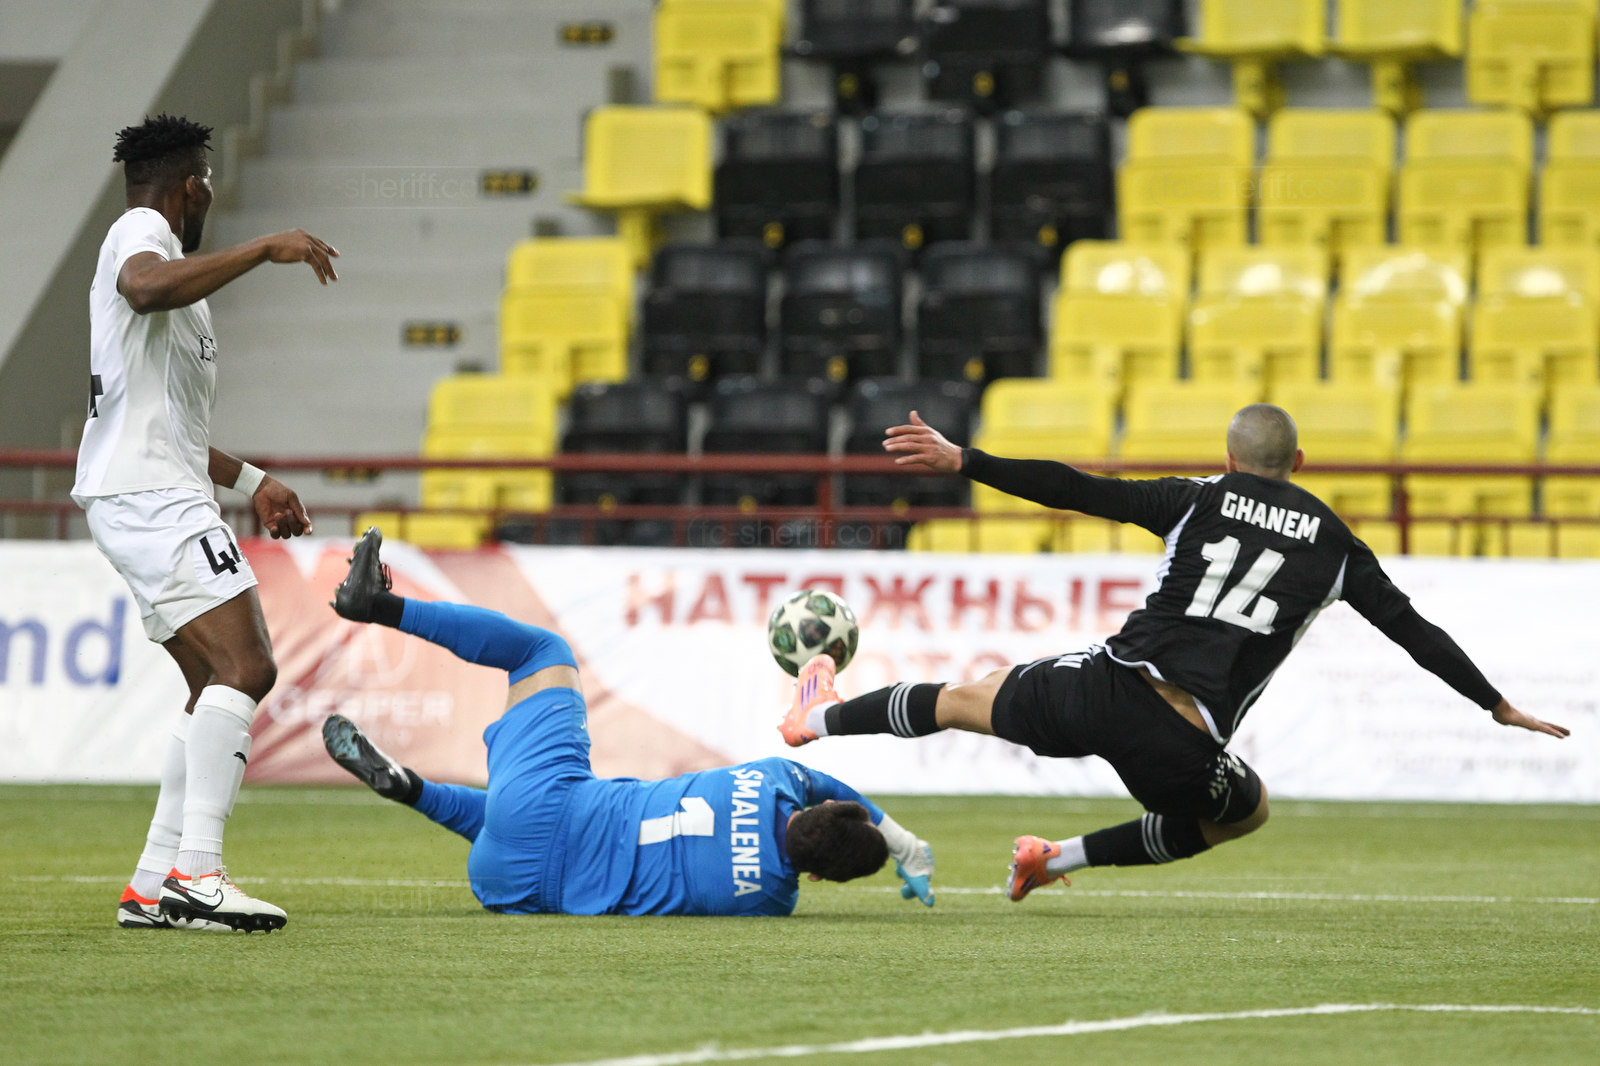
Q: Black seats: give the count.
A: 12